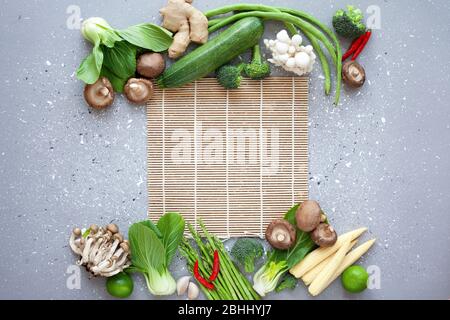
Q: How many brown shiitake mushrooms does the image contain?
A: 7